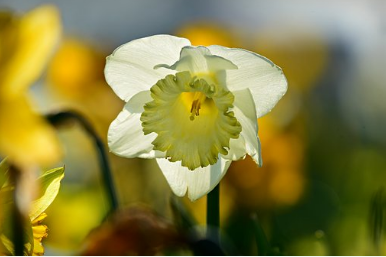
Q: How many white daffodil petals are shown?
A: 6